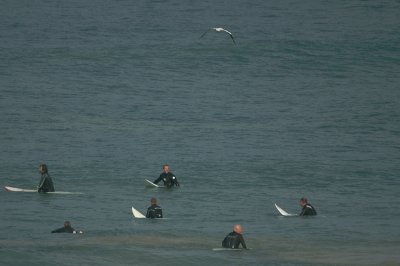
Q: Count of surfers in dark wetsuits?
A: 6